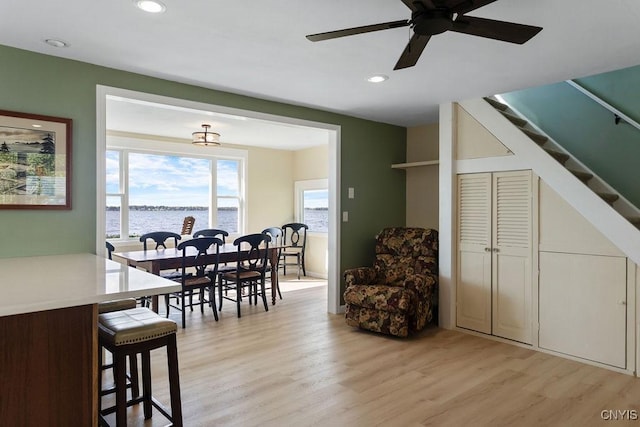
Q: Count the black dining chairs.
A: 7